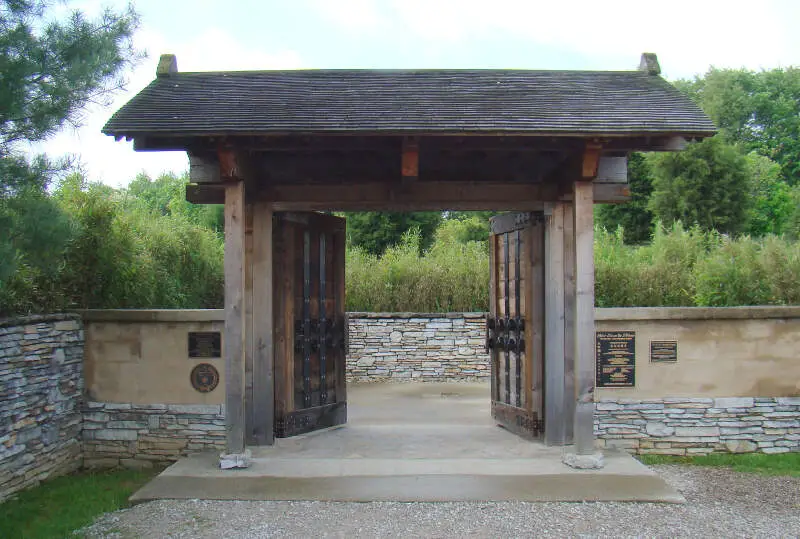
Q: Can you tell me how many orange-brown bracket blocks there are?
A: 3